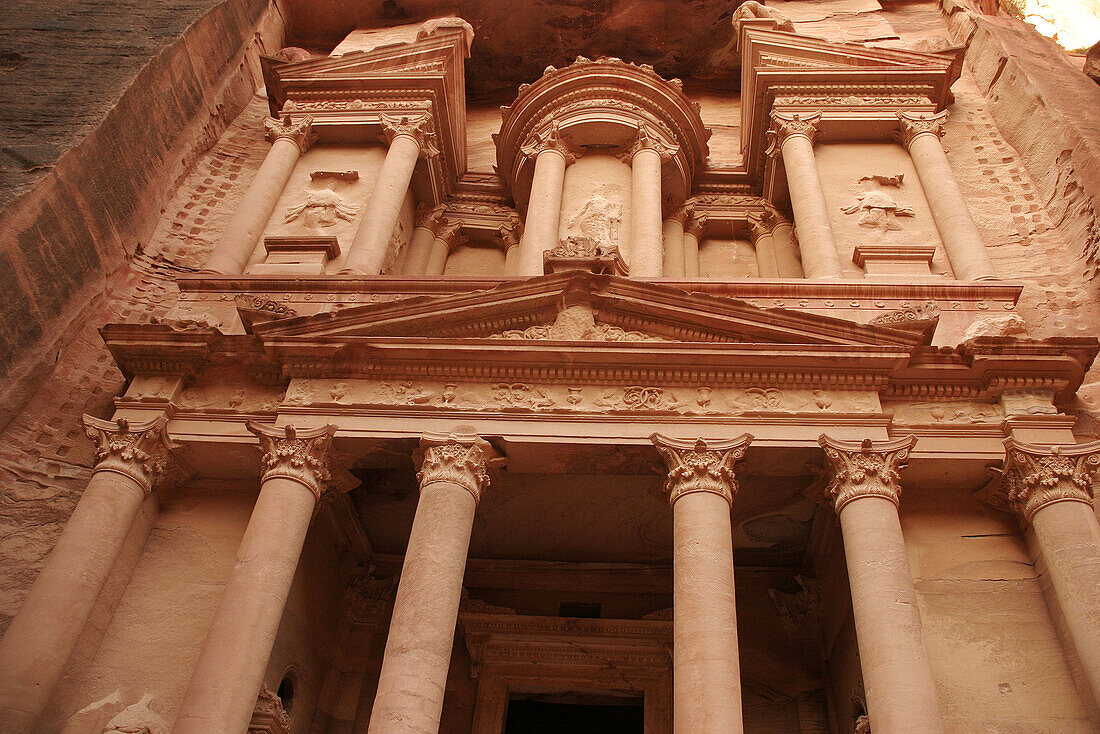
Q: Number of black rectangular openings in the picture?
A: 2